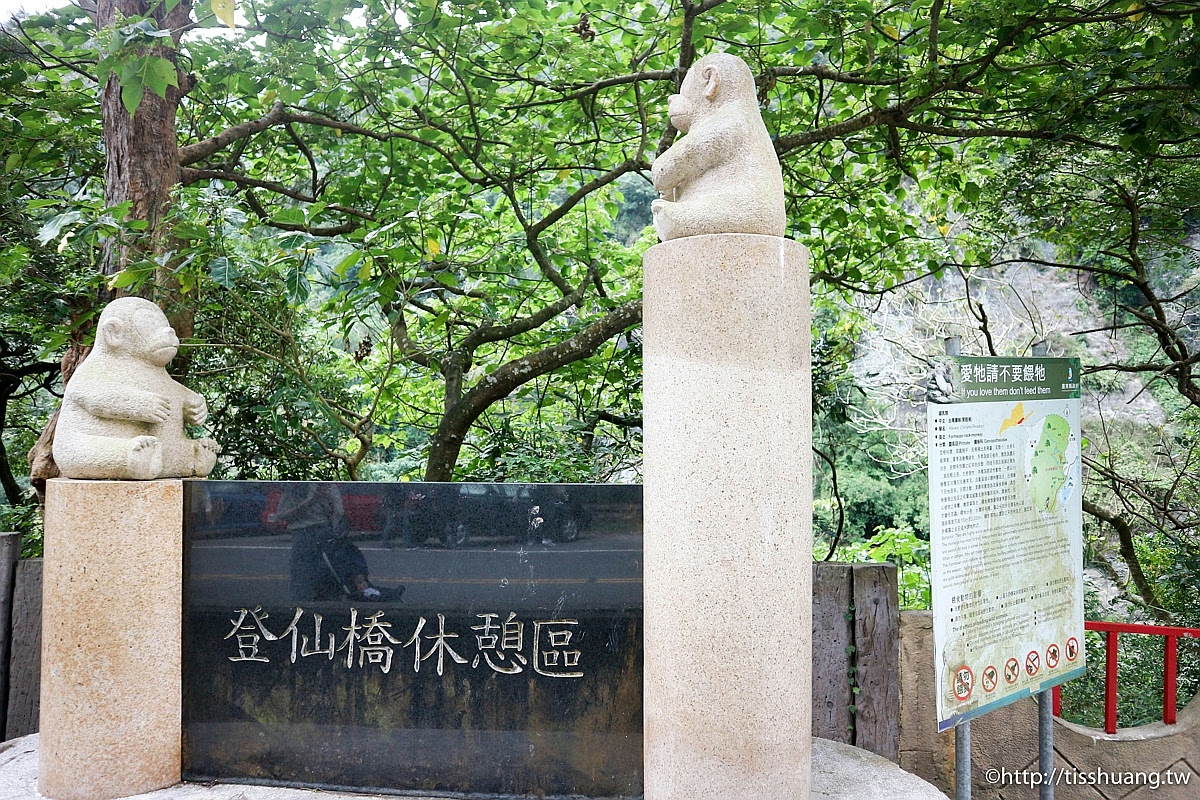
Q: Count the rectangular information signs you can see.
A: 1